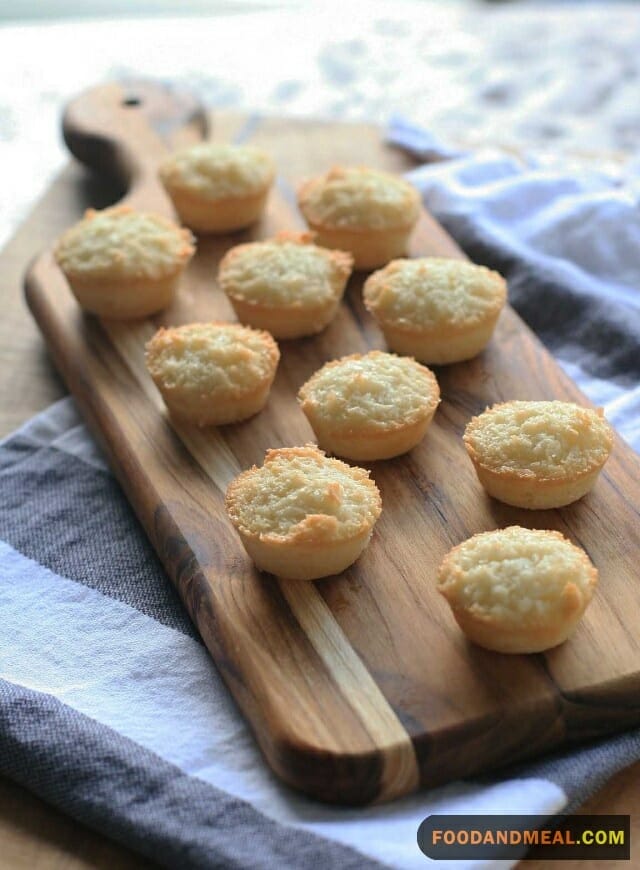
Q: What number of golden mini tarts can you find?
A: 10